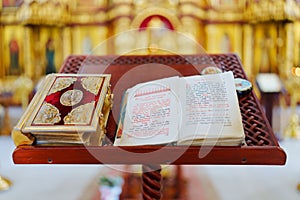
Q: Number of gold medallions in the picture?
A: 5